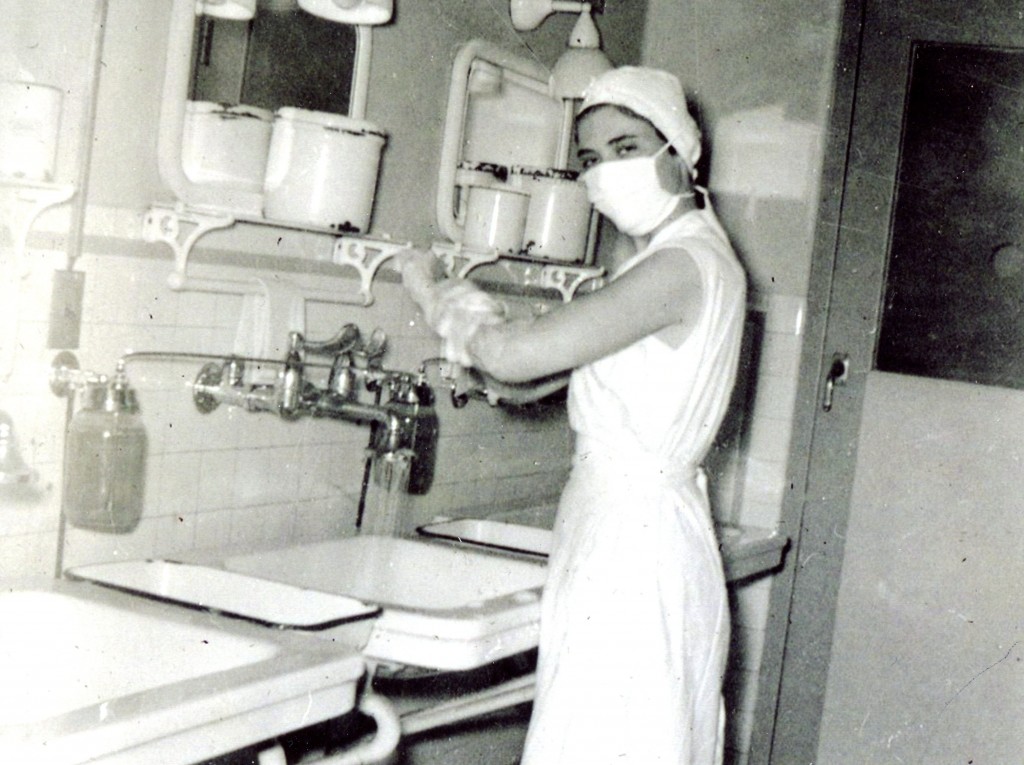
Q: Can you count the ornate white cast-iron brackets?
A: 5